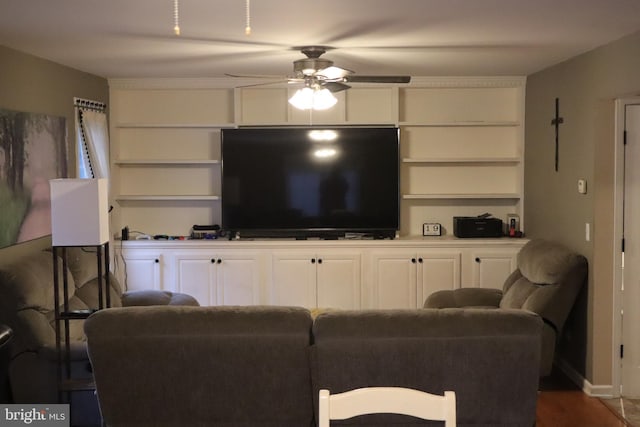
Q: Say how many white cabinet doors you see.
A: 8